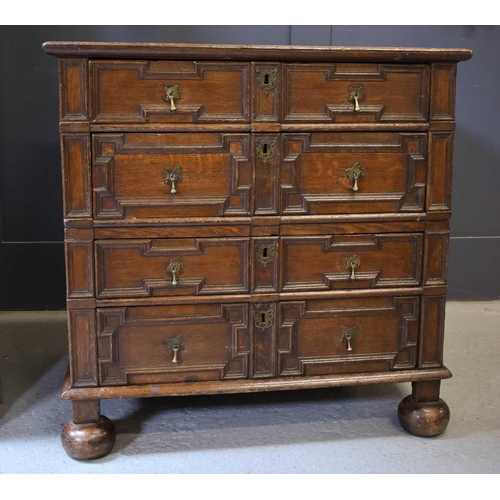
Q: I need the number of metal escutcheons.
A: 4